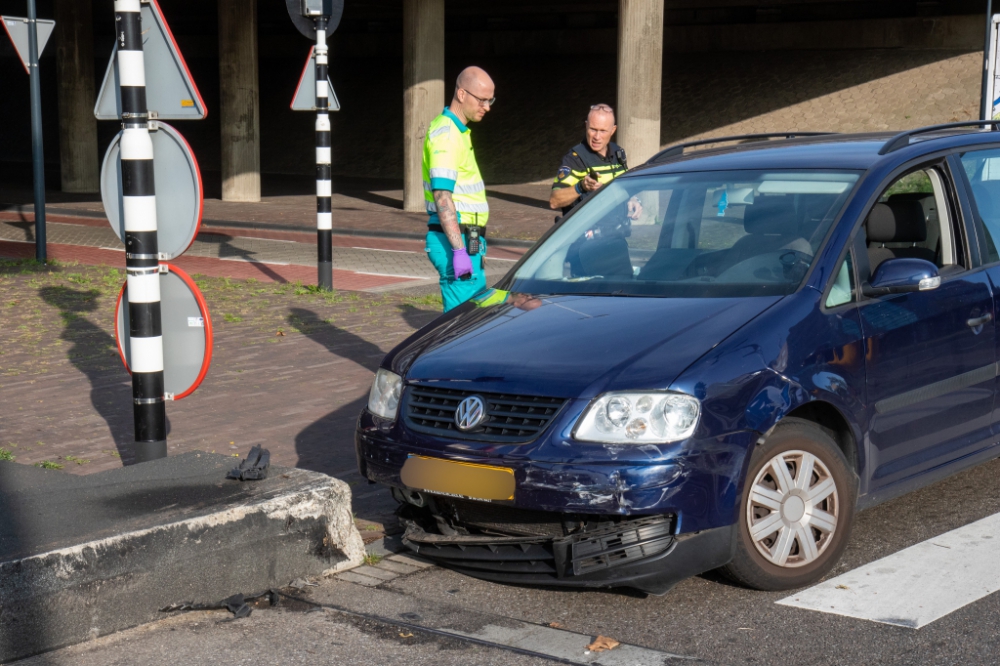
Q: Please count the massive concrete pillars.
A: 4